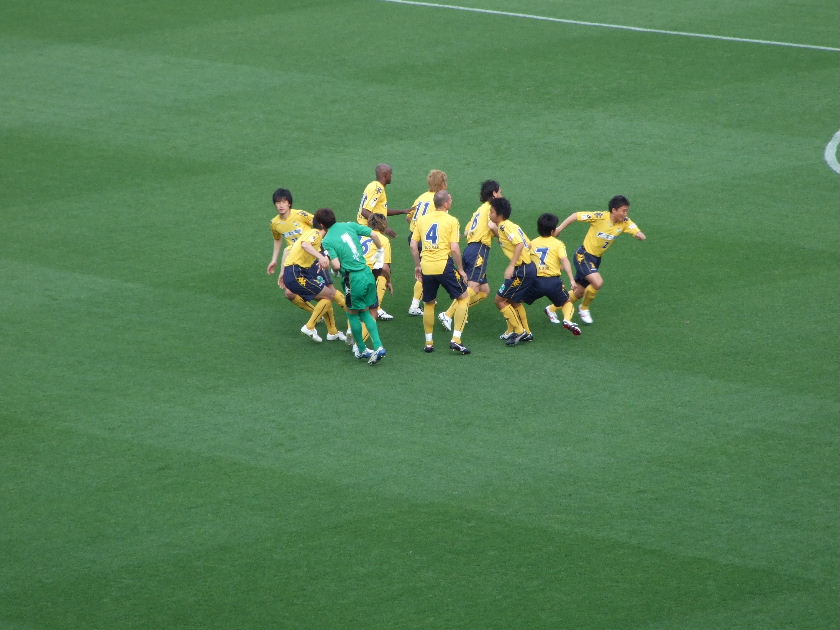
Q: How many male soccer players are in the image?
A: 11